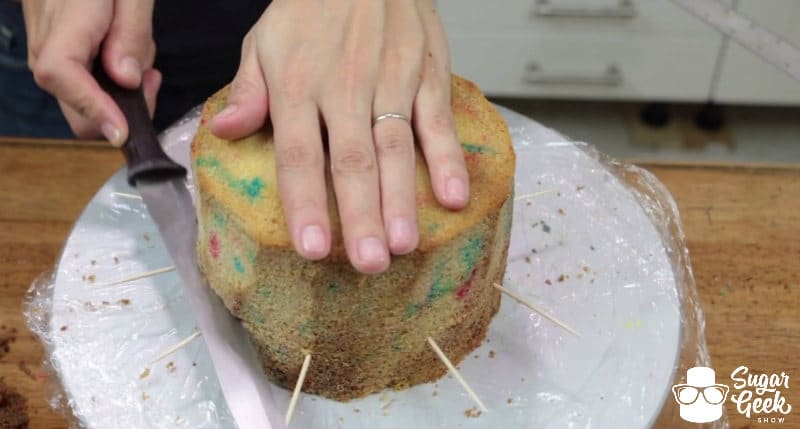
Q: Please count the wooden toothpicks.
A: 7